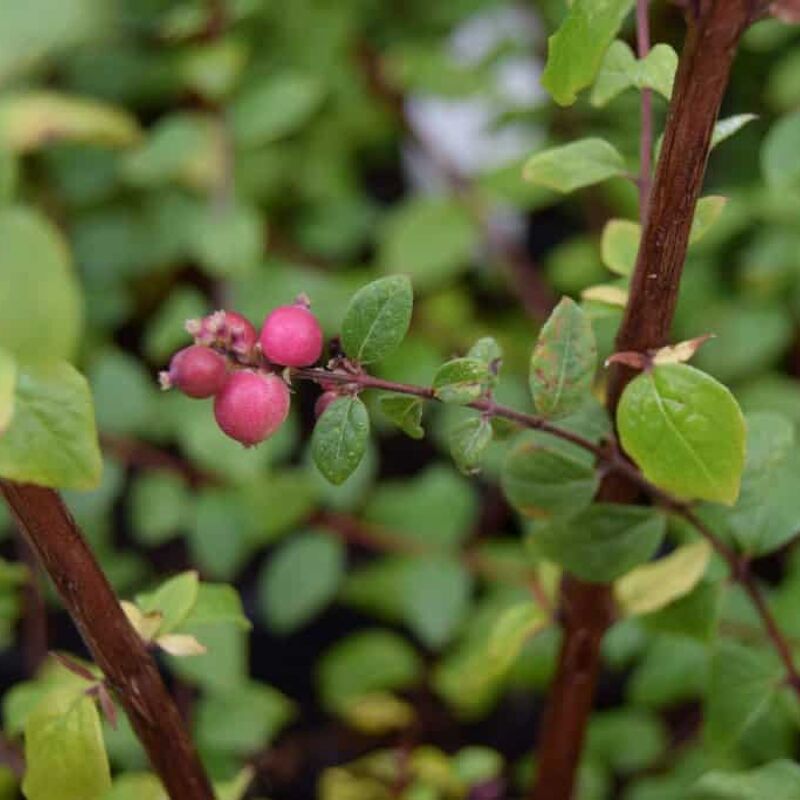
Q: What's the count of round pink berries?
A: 5